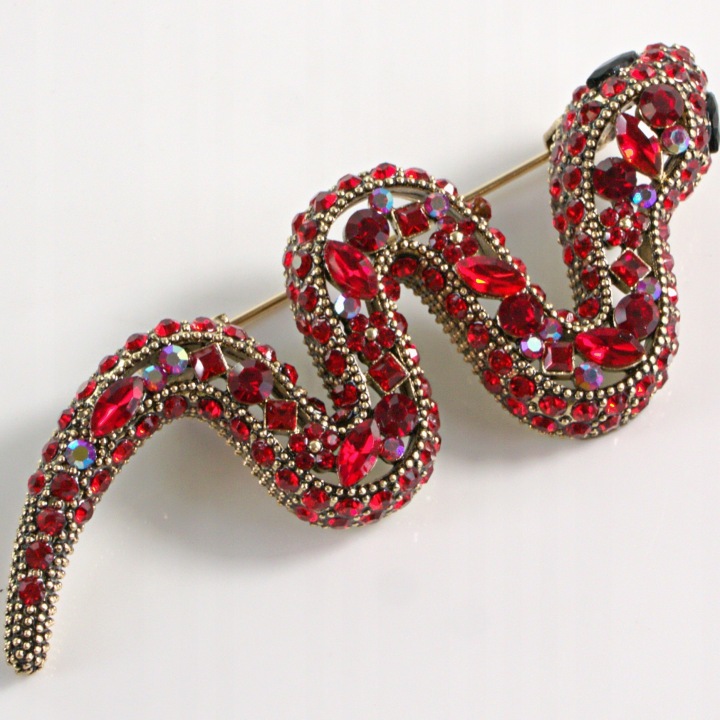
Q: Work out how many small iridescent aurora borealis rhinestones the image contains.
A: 13